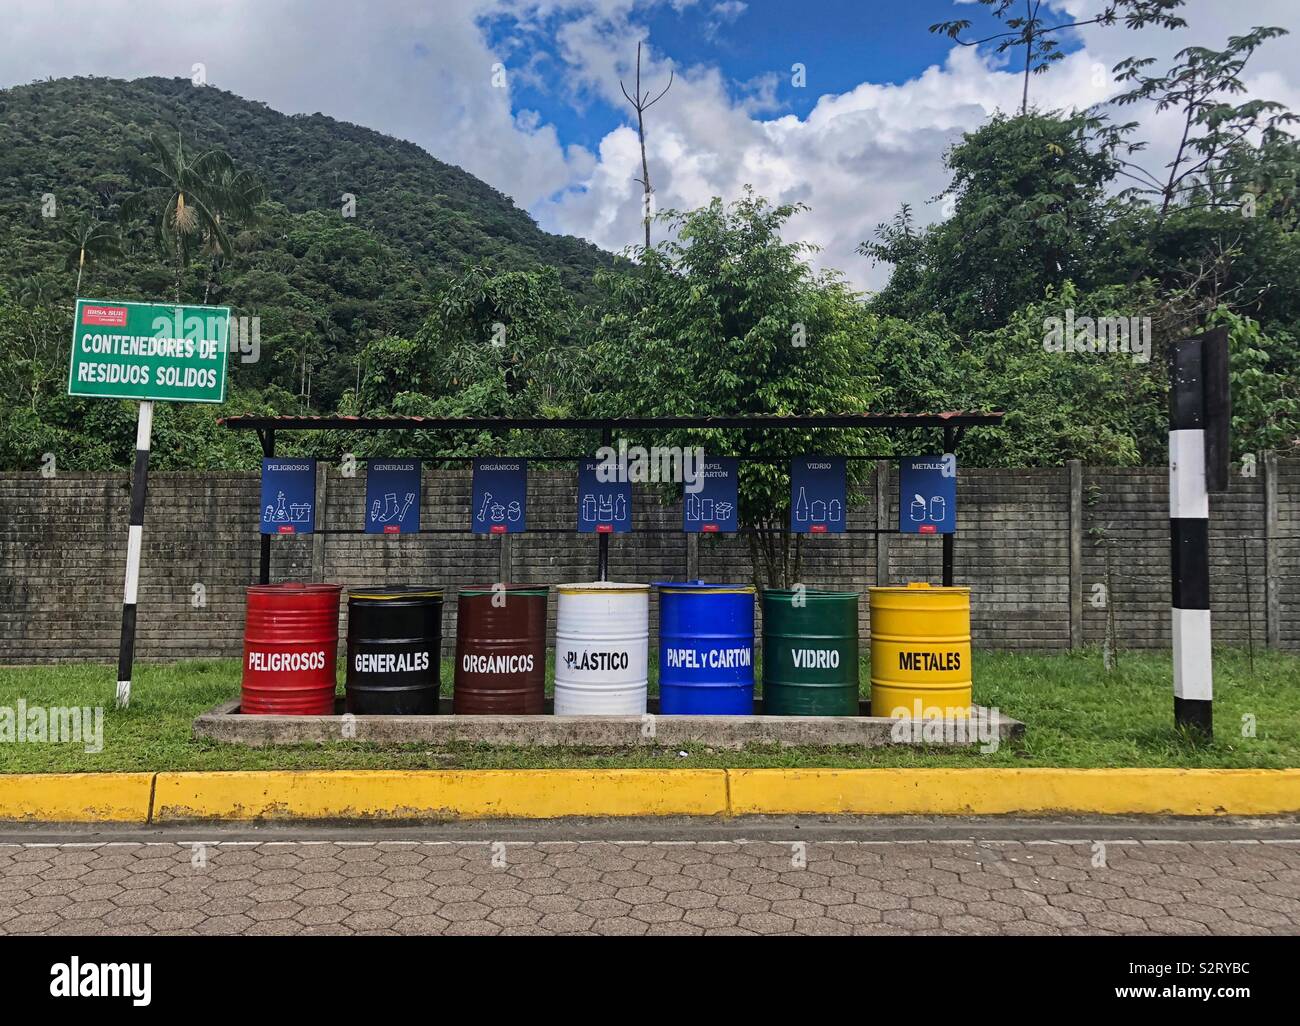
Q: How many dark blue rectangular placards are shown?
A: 7